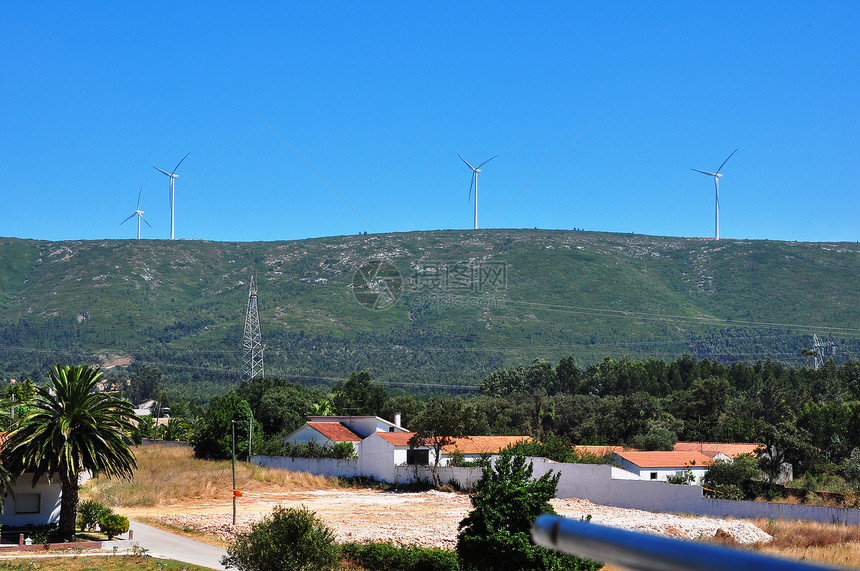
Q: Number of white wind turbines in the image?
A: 4